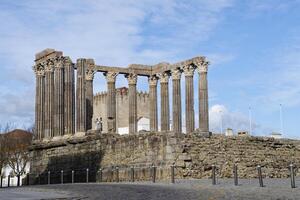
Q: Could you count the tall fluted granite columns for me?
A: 13